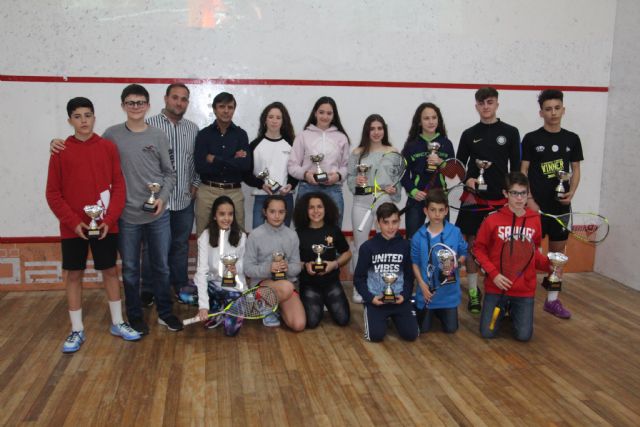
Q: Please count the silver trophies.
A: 14